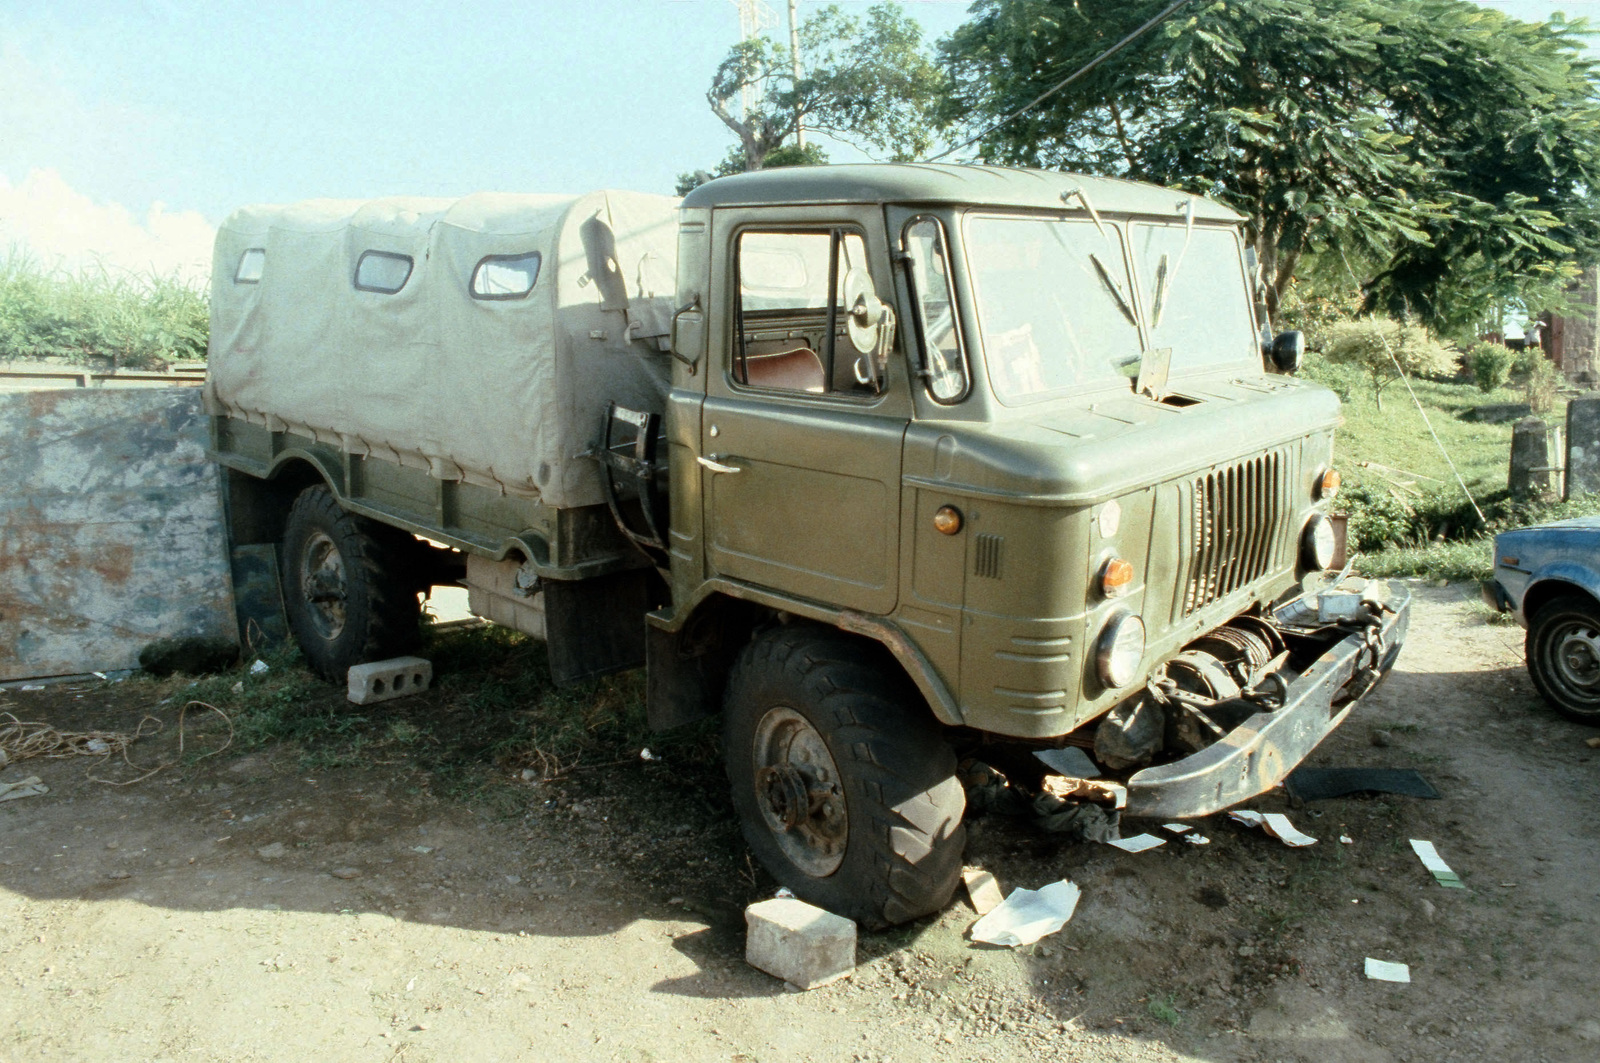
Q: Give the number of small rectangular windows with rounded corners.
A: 3